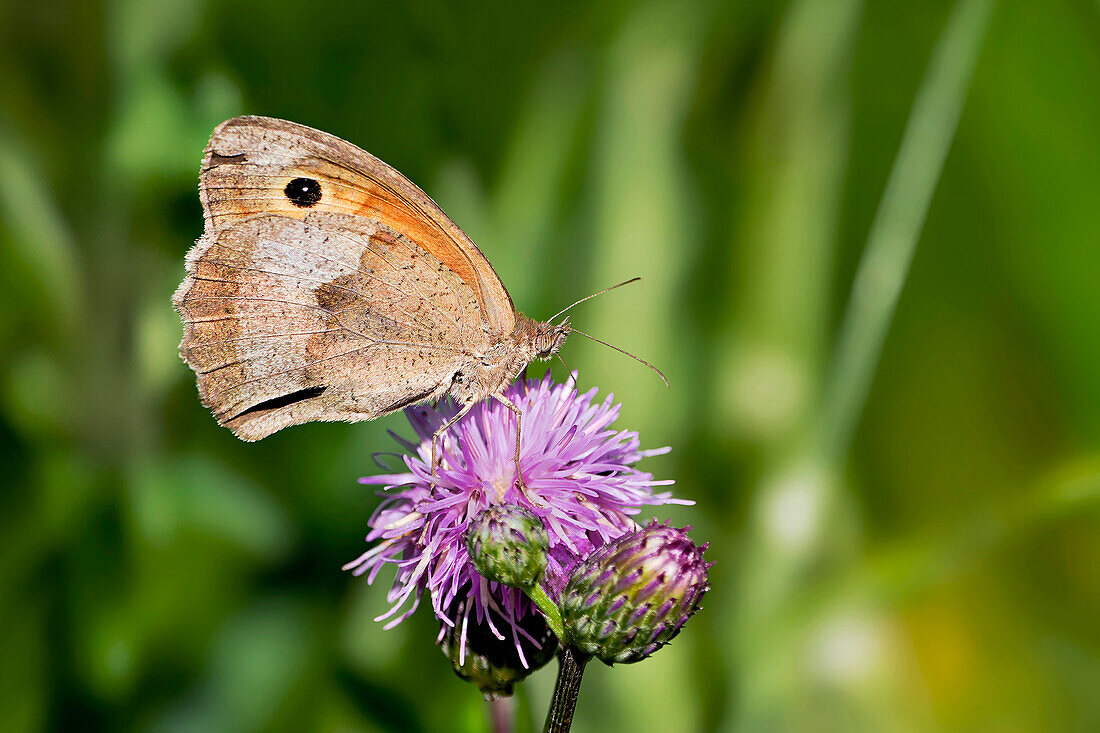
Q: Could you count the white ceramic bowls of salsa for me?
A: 0